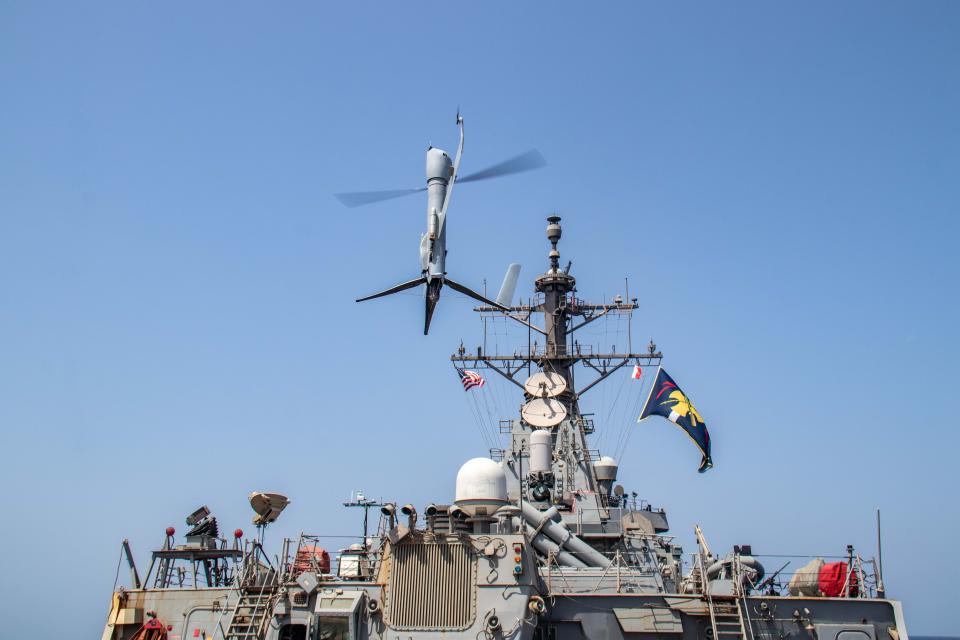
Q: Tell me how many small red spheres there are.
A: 2